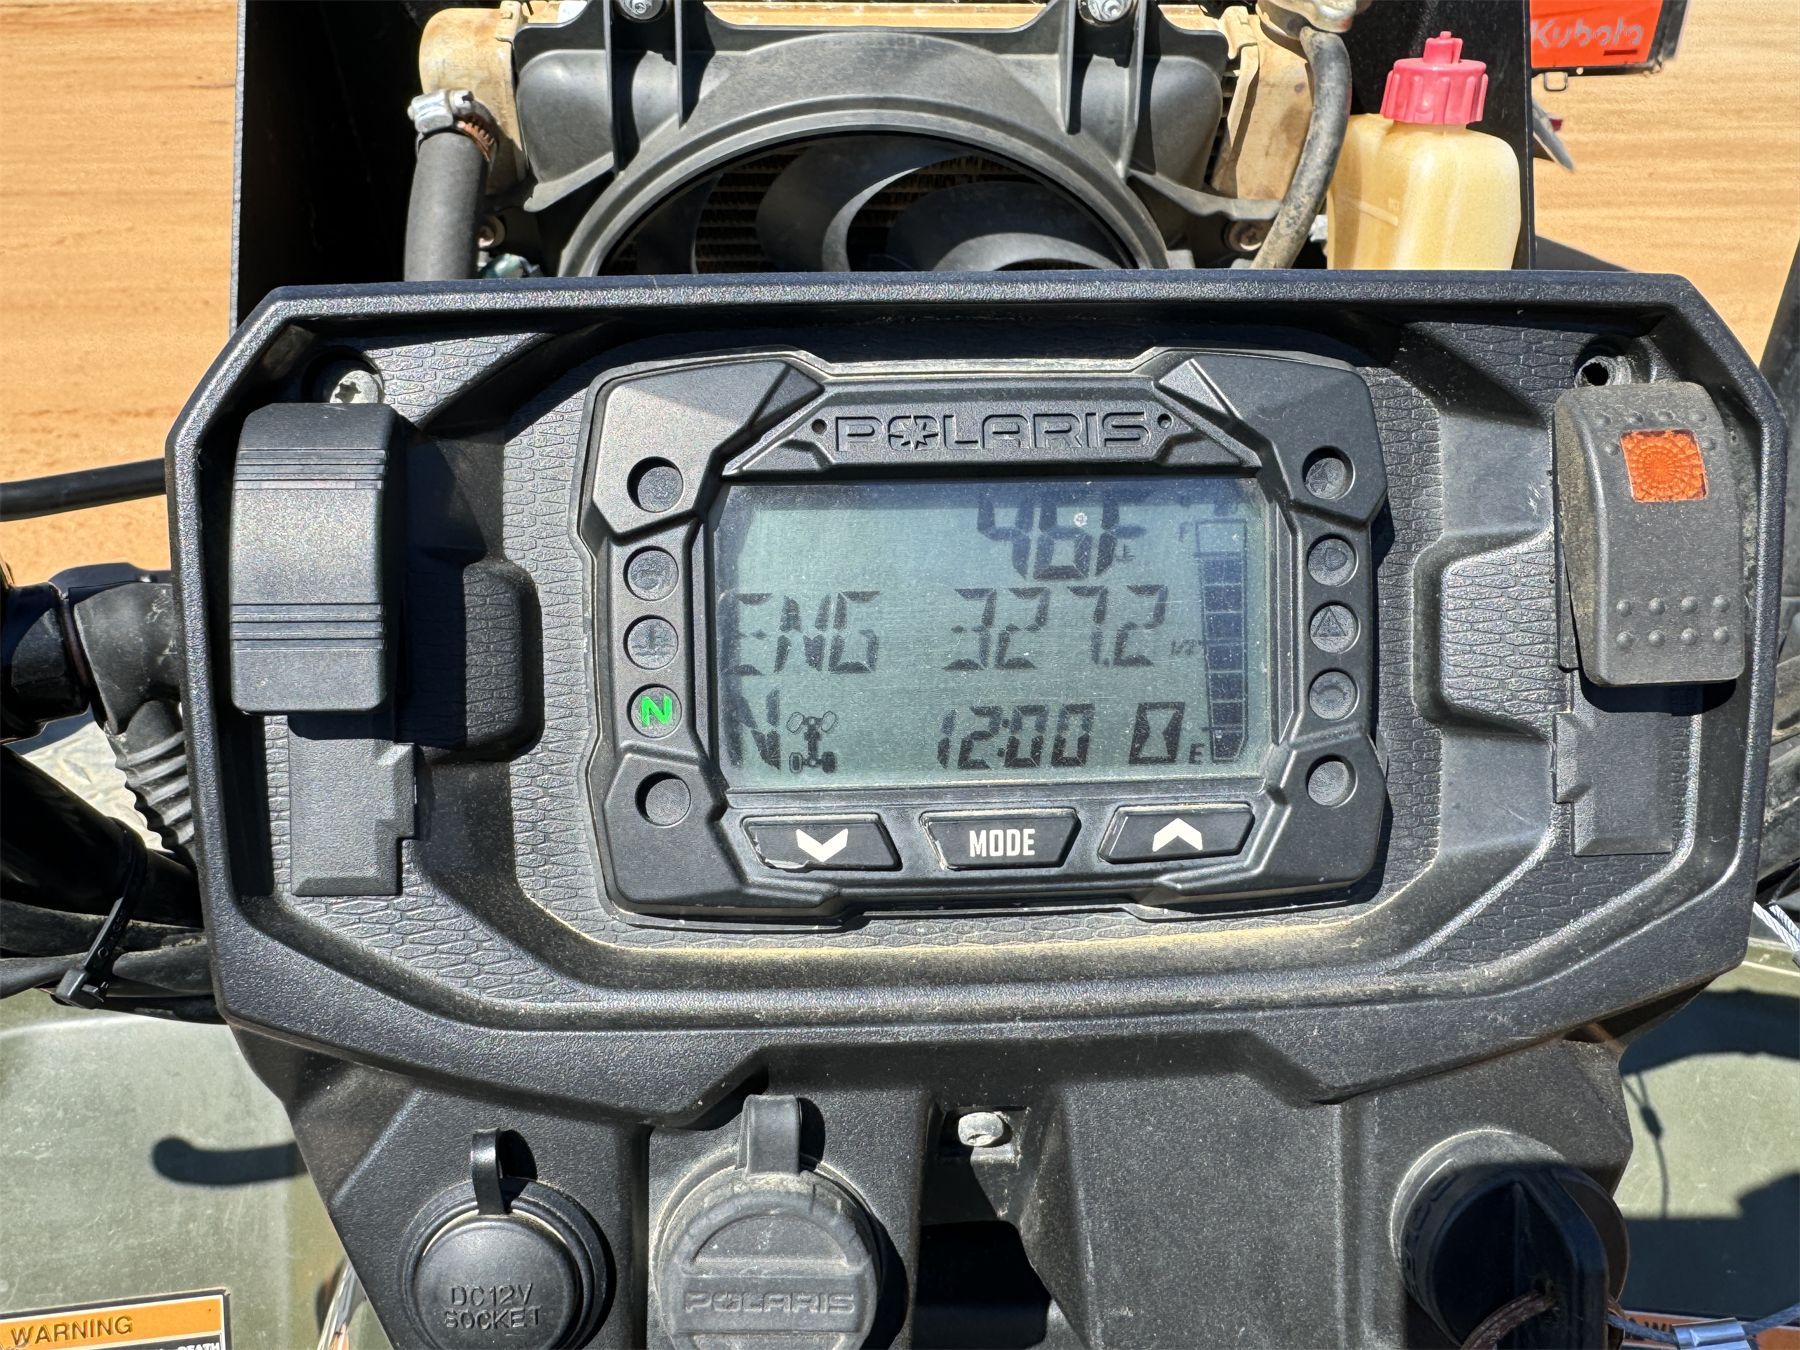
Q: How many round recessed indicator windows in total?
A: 10